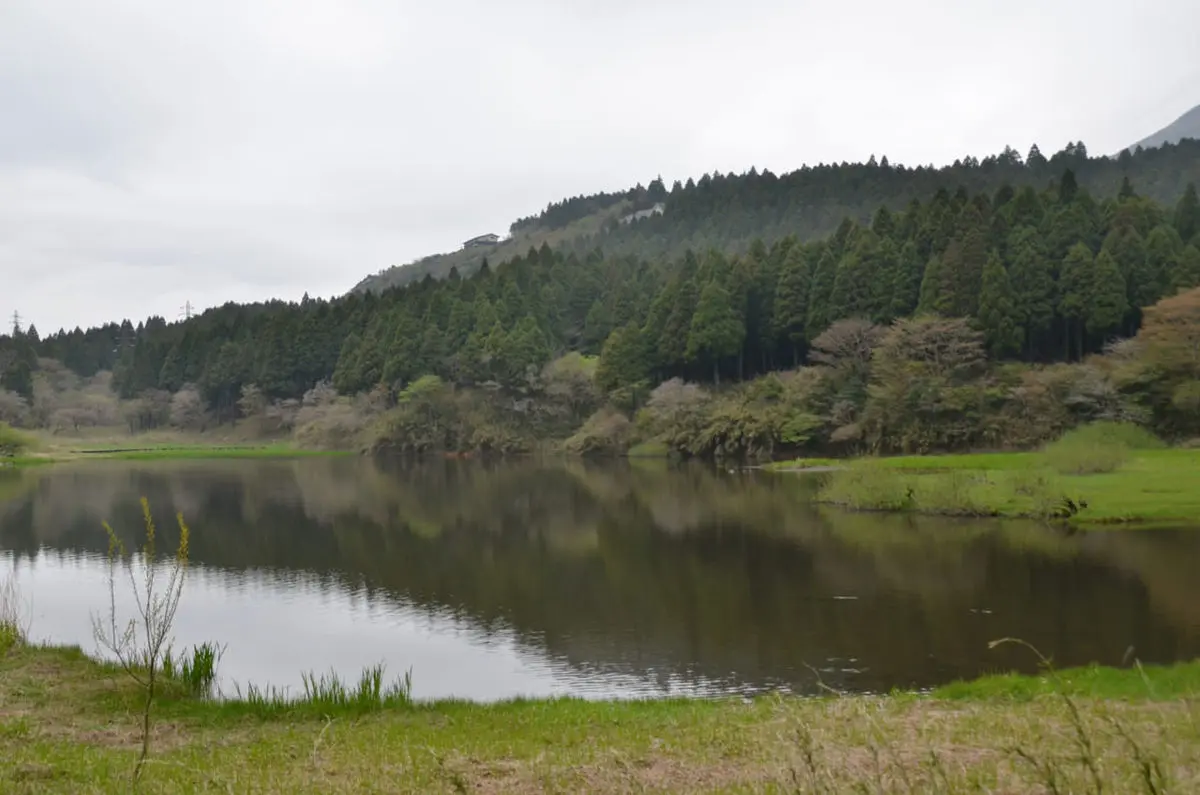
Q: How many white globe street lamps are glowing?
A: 0